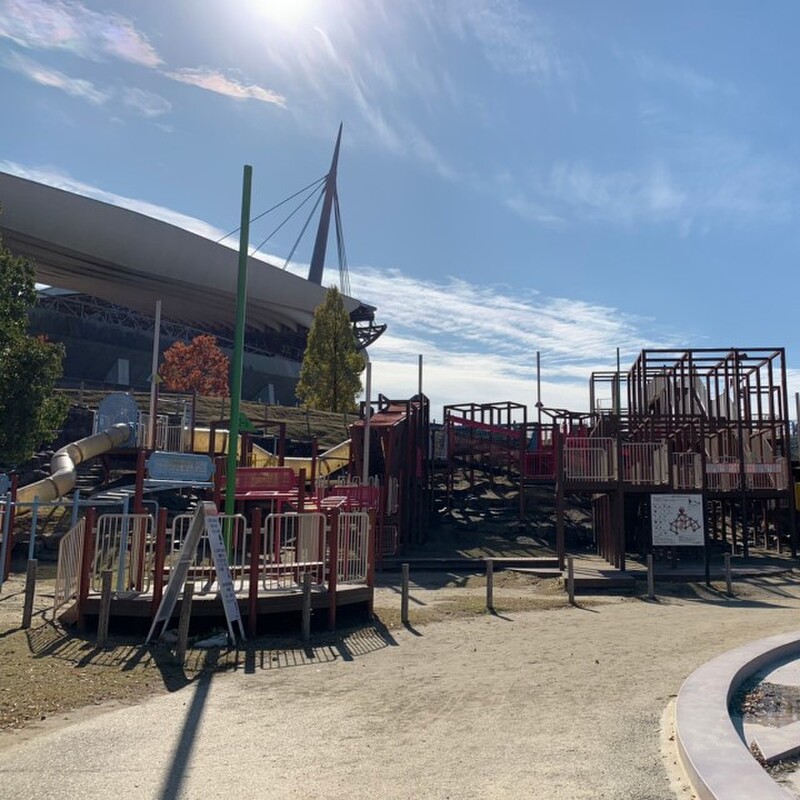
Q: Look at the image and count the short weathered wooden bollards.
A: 9